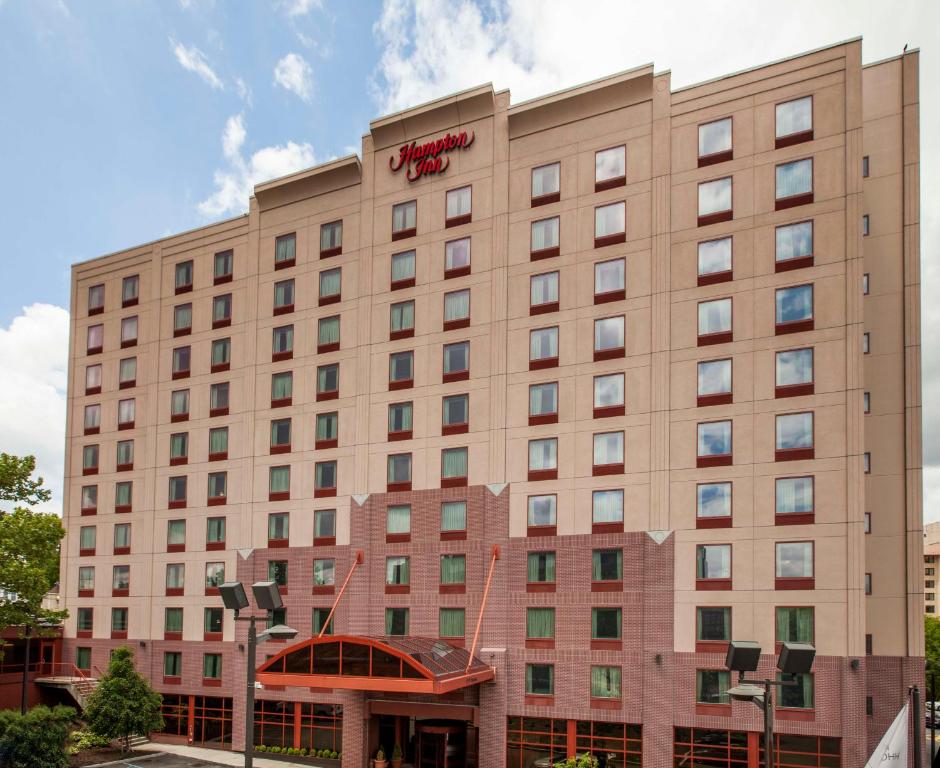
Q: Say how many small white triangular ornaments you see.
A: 4